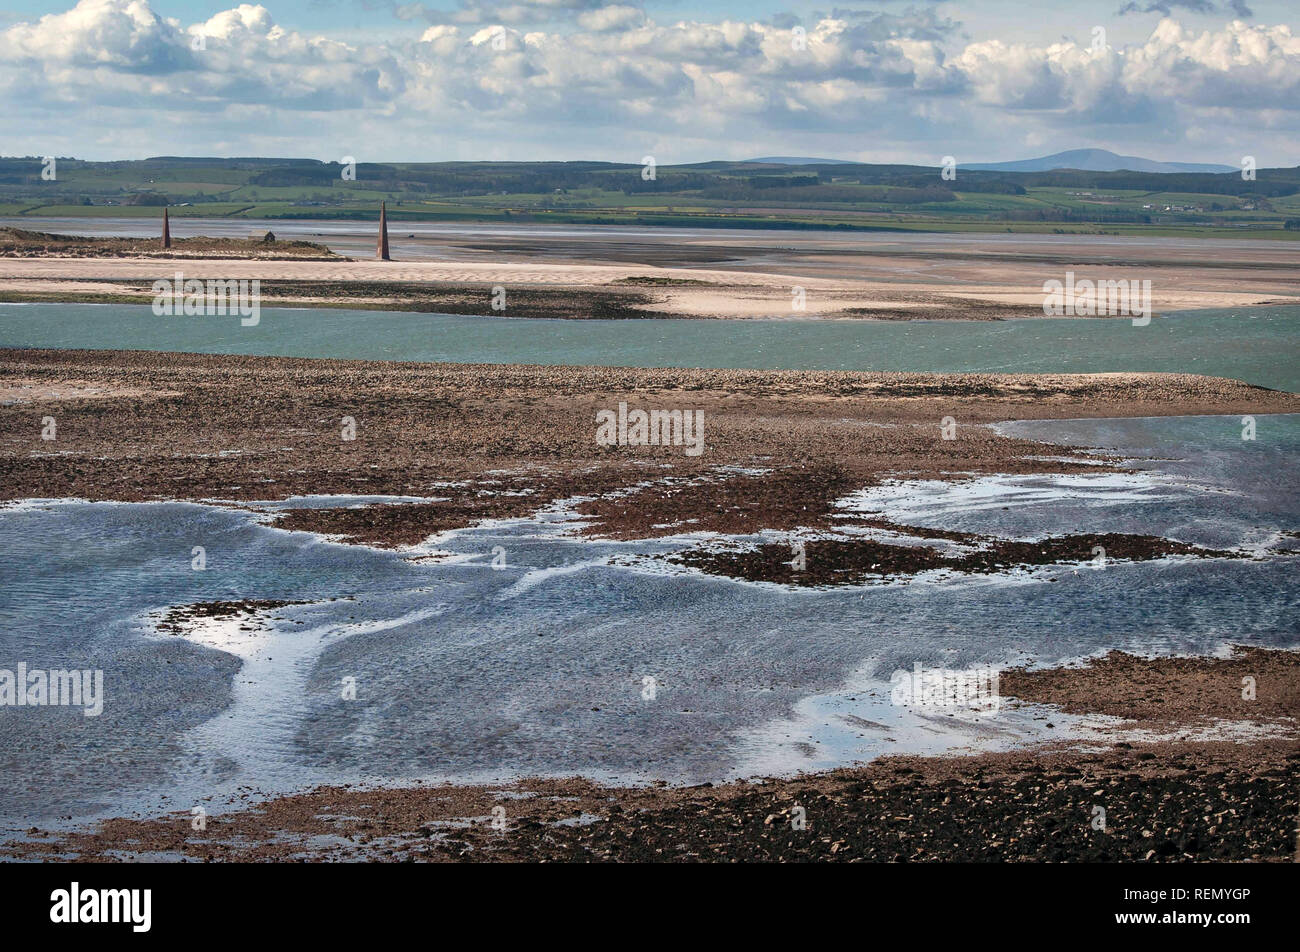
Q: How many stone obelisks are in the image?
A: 2